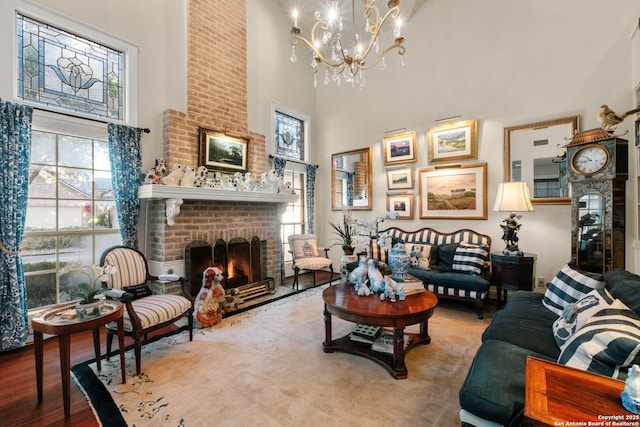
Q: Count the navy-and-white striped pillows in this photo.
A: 3